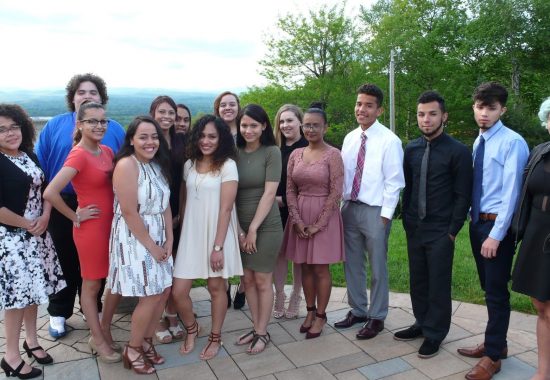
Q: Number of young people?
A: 15